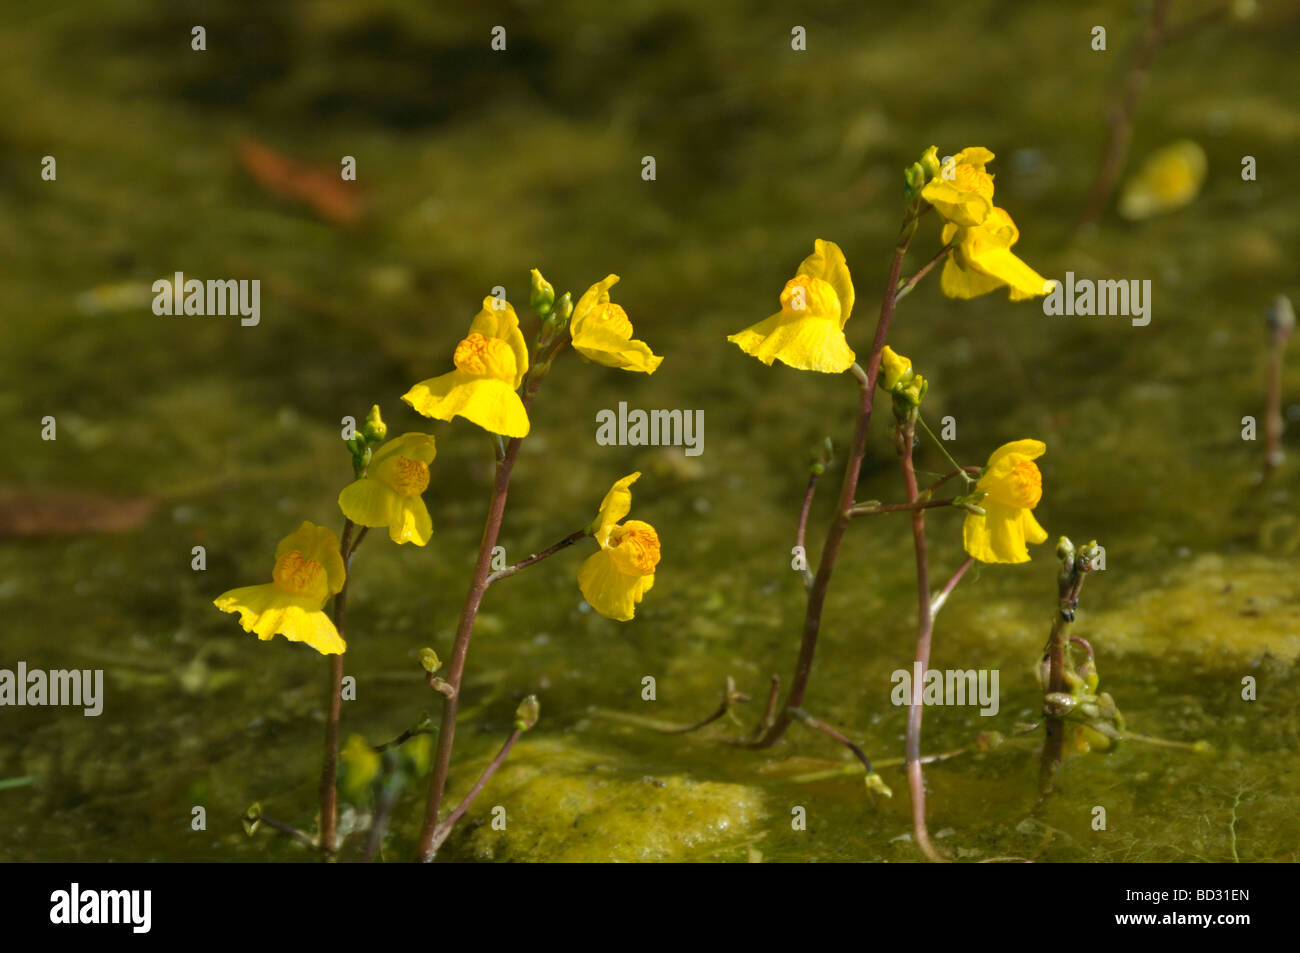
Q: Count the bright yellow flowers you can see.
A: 9